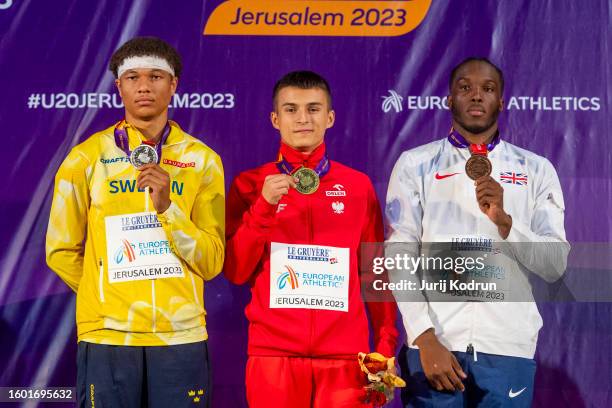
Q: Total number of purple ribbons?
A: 3